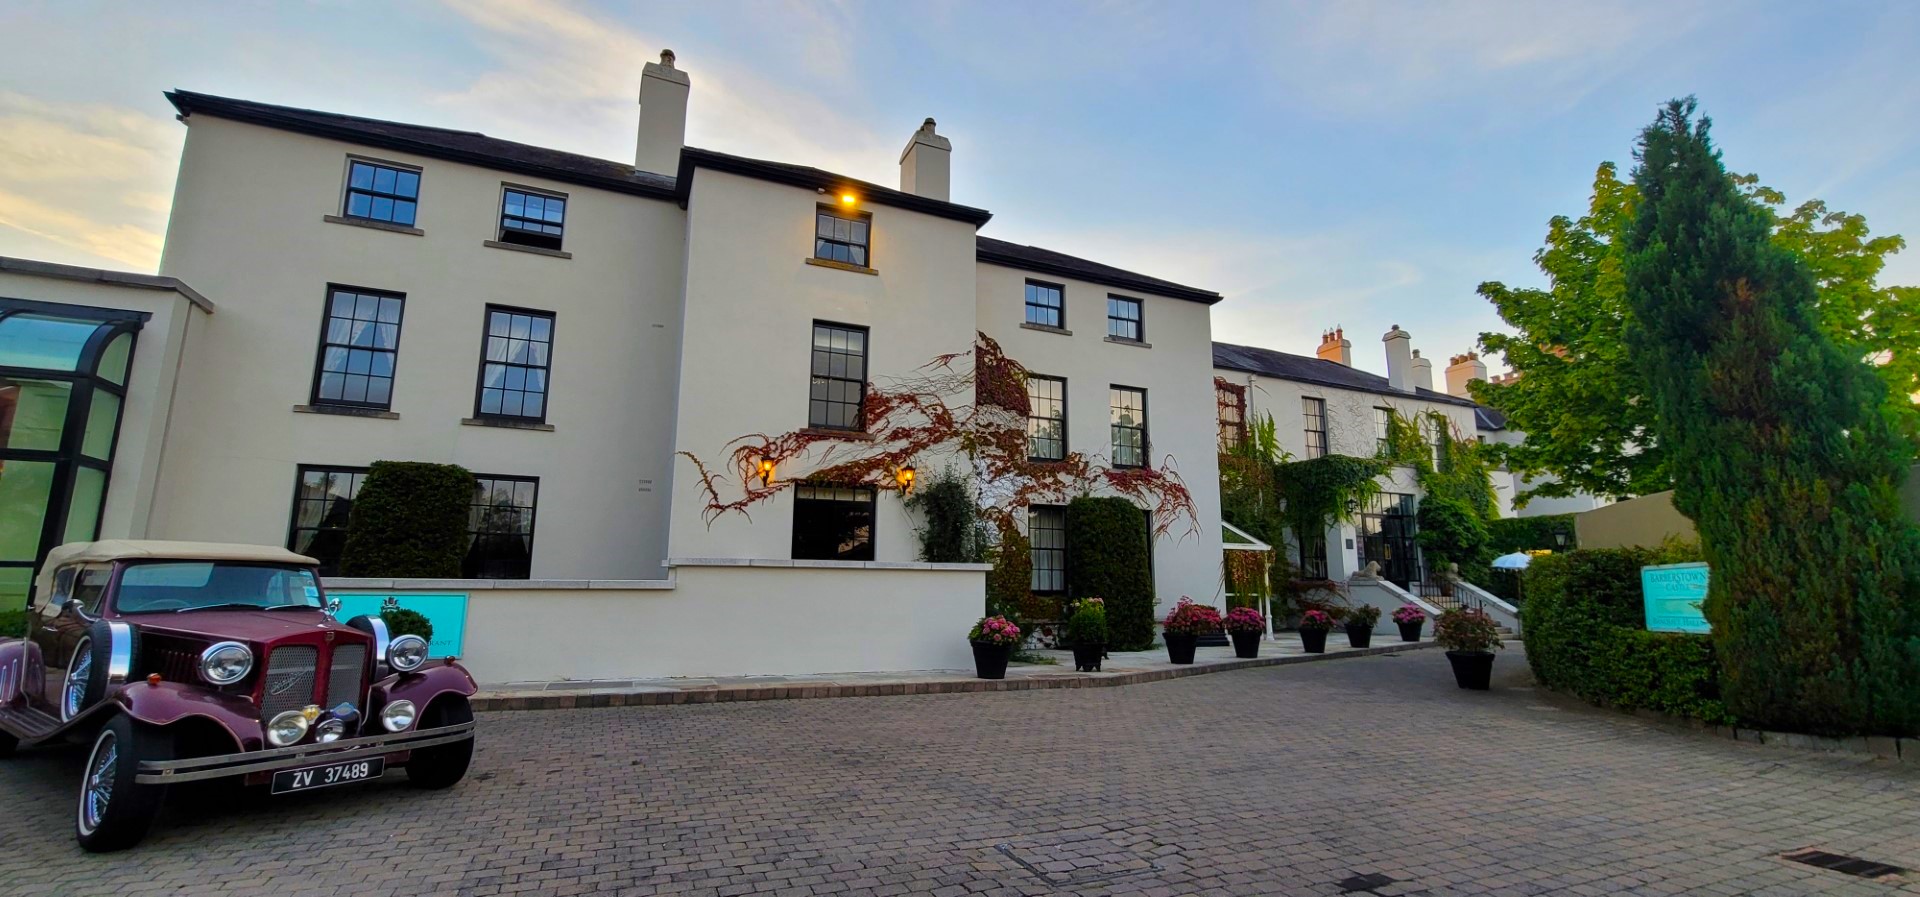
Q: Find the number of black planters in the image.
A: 8